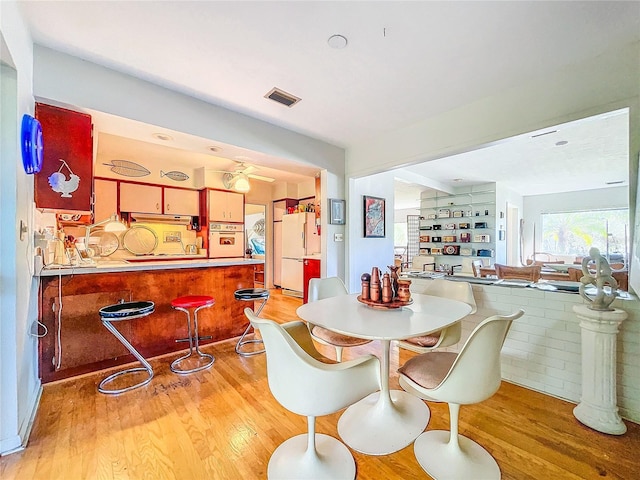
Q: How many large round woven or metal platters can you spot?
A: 2